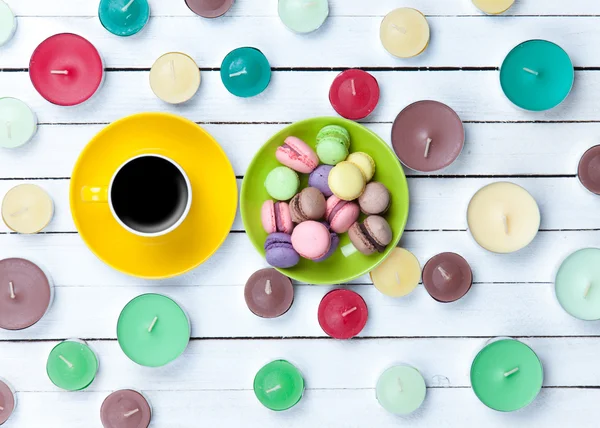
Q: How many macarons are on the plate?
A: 14